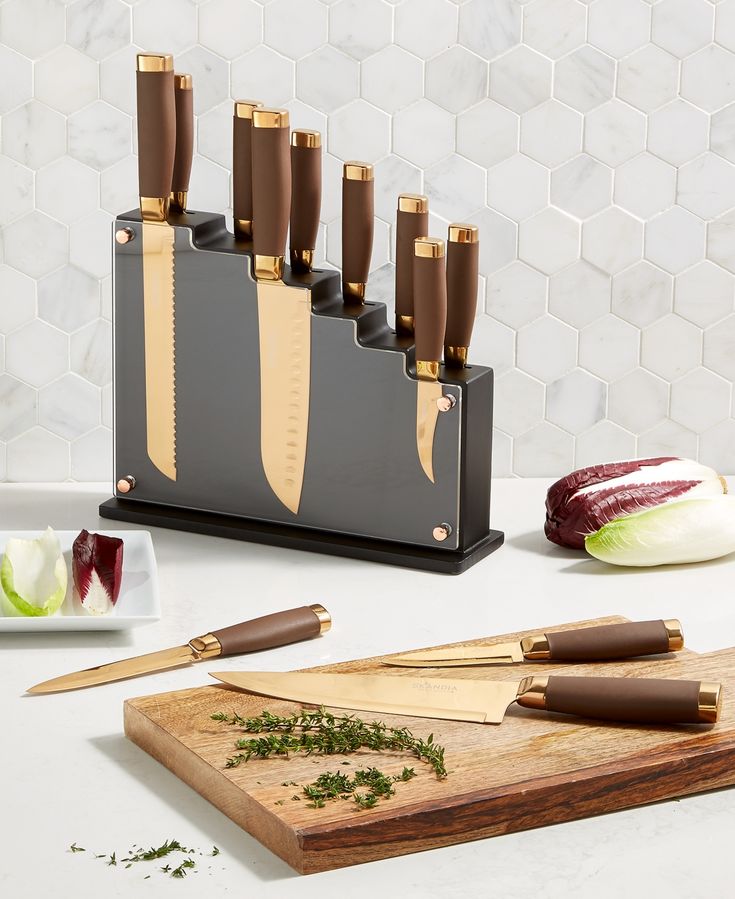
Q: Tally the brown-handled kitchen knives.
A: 12